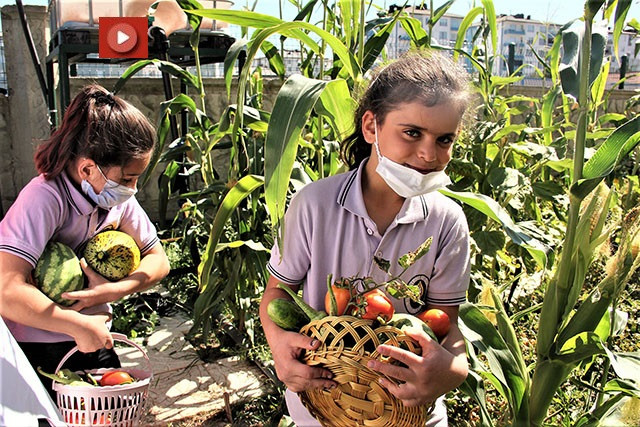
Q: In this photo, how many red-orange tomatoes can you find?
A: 4